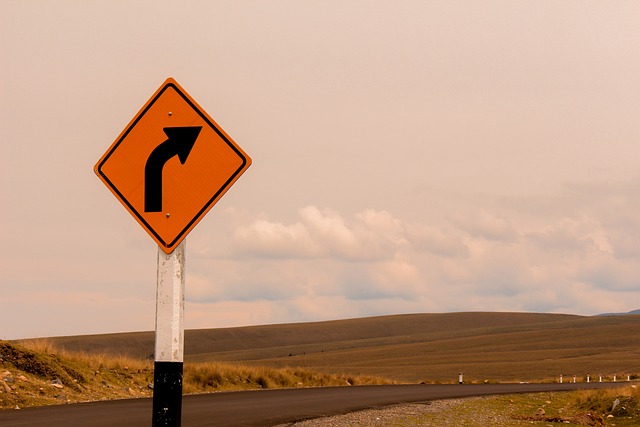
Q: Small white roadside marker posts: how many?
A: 7